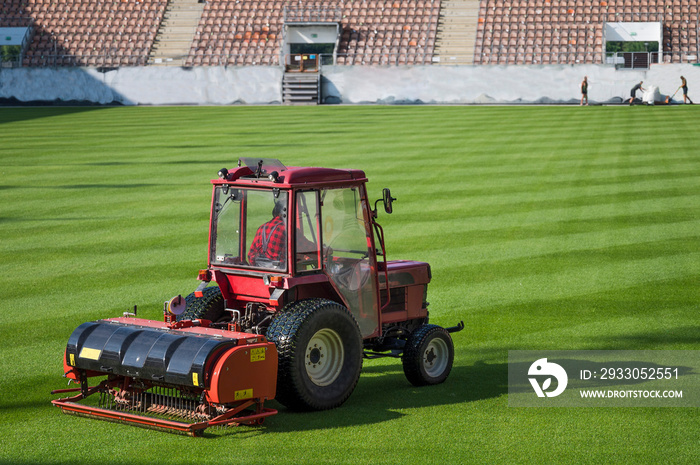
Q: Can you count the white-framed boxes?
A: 3